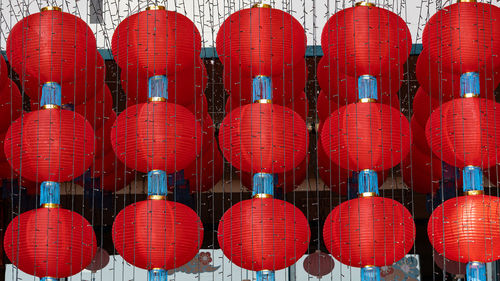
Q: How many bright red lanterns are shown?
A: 15